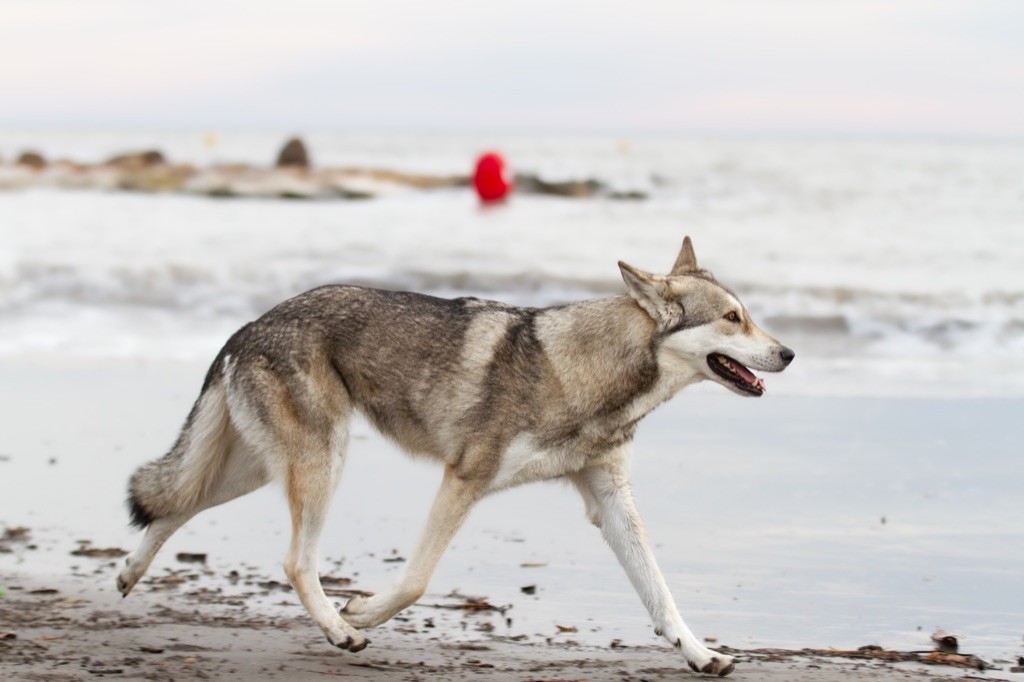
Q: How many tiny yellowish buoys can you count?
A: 2